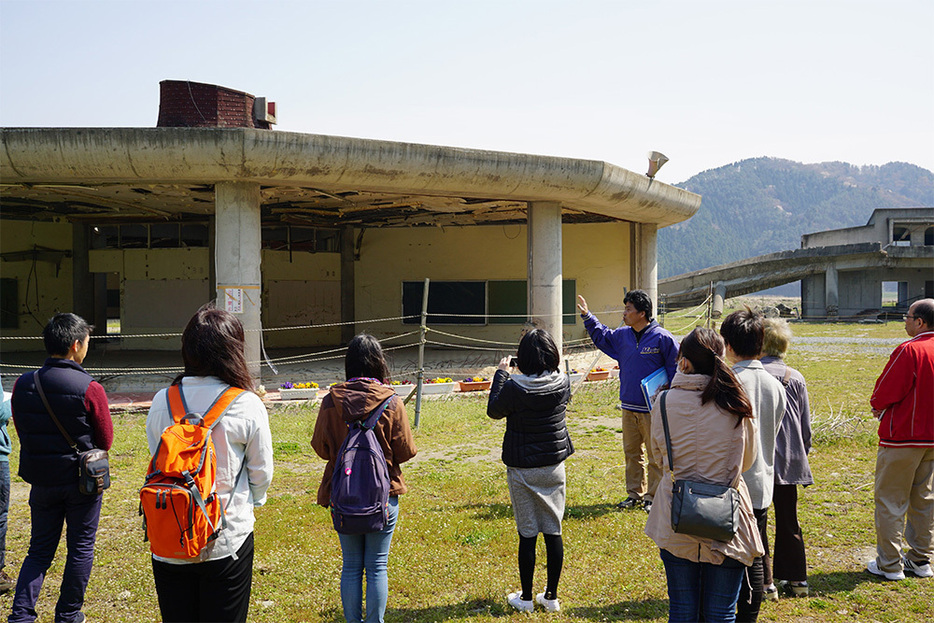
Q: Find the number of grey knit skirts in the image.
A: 1